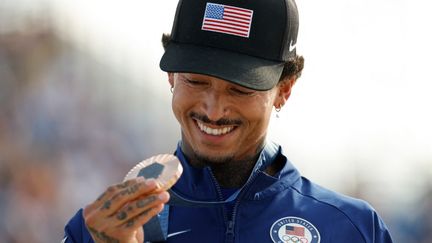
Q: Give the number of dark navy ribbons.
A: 1